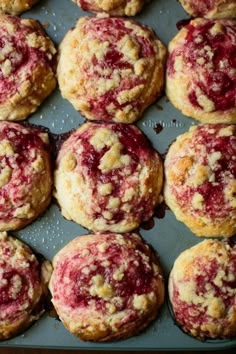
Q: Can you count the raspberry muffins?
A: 12